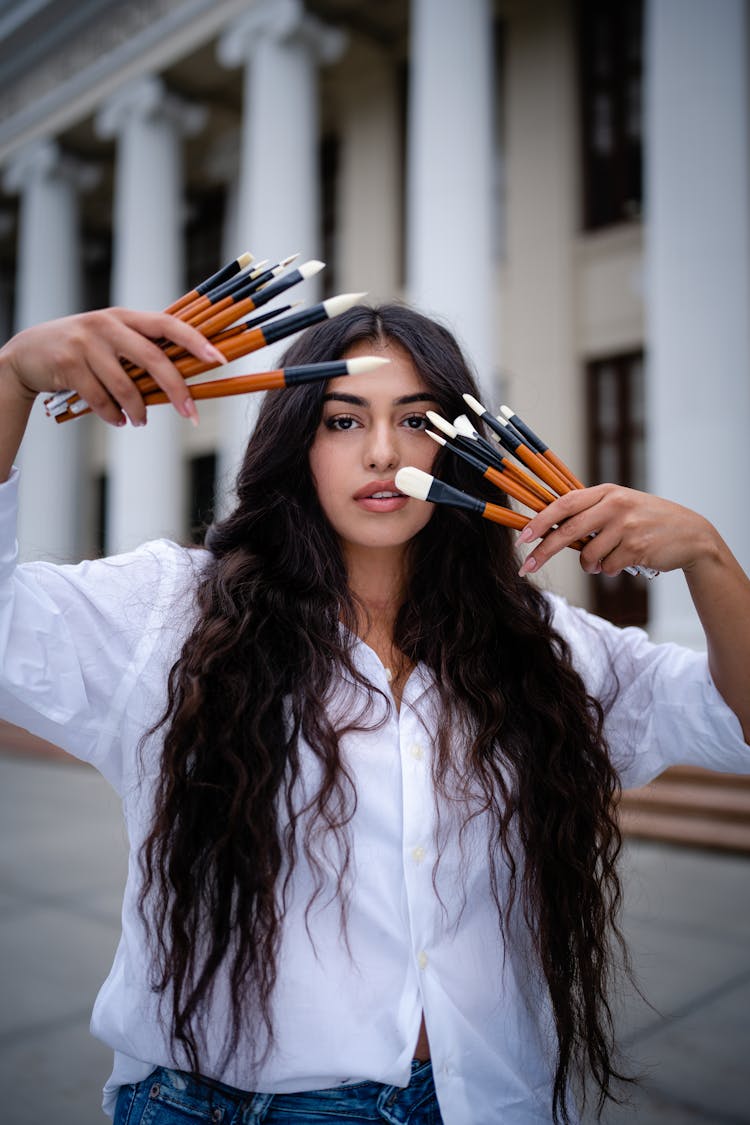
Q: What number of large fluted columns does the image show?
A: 5